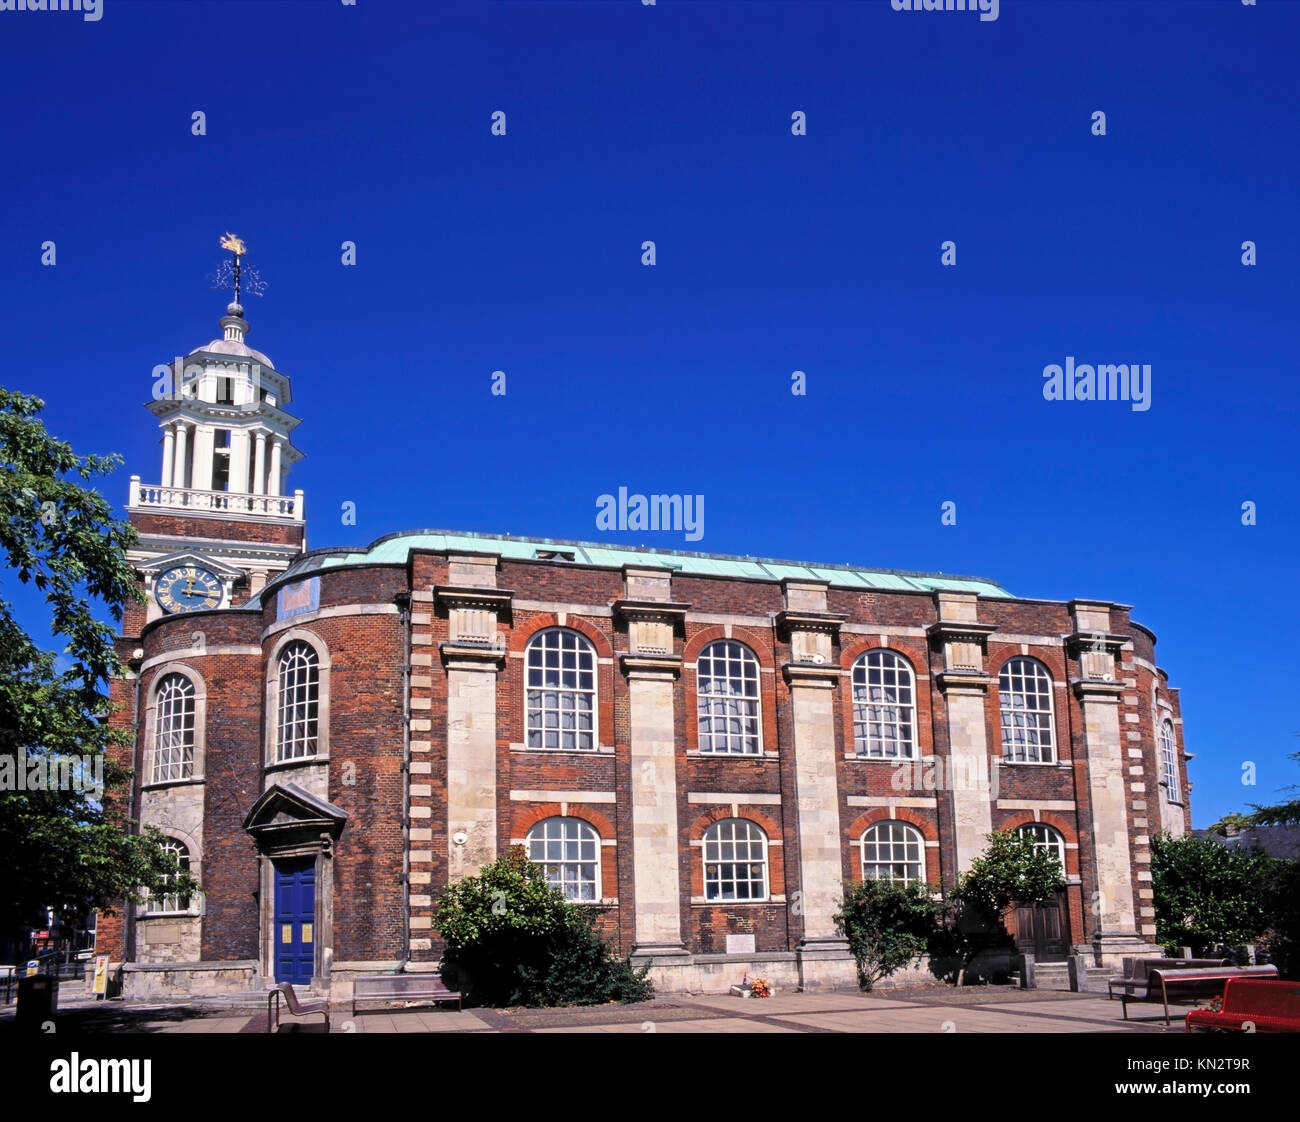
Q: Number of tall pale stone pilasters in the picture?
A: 5